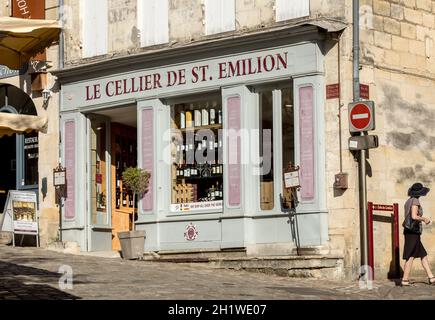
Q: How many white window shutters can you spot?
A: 4